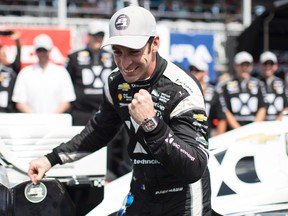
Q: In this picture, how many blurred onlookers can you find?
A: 6